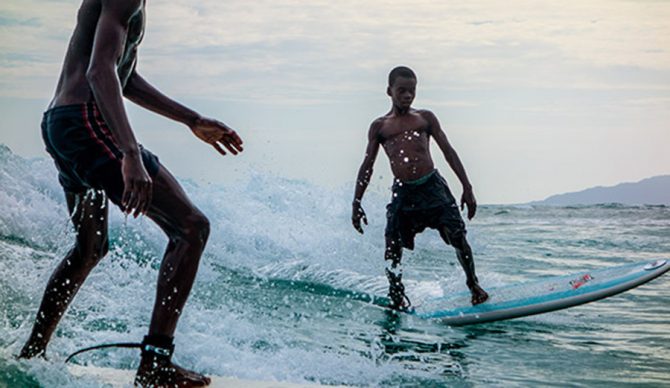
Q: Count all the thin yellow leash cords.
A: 0